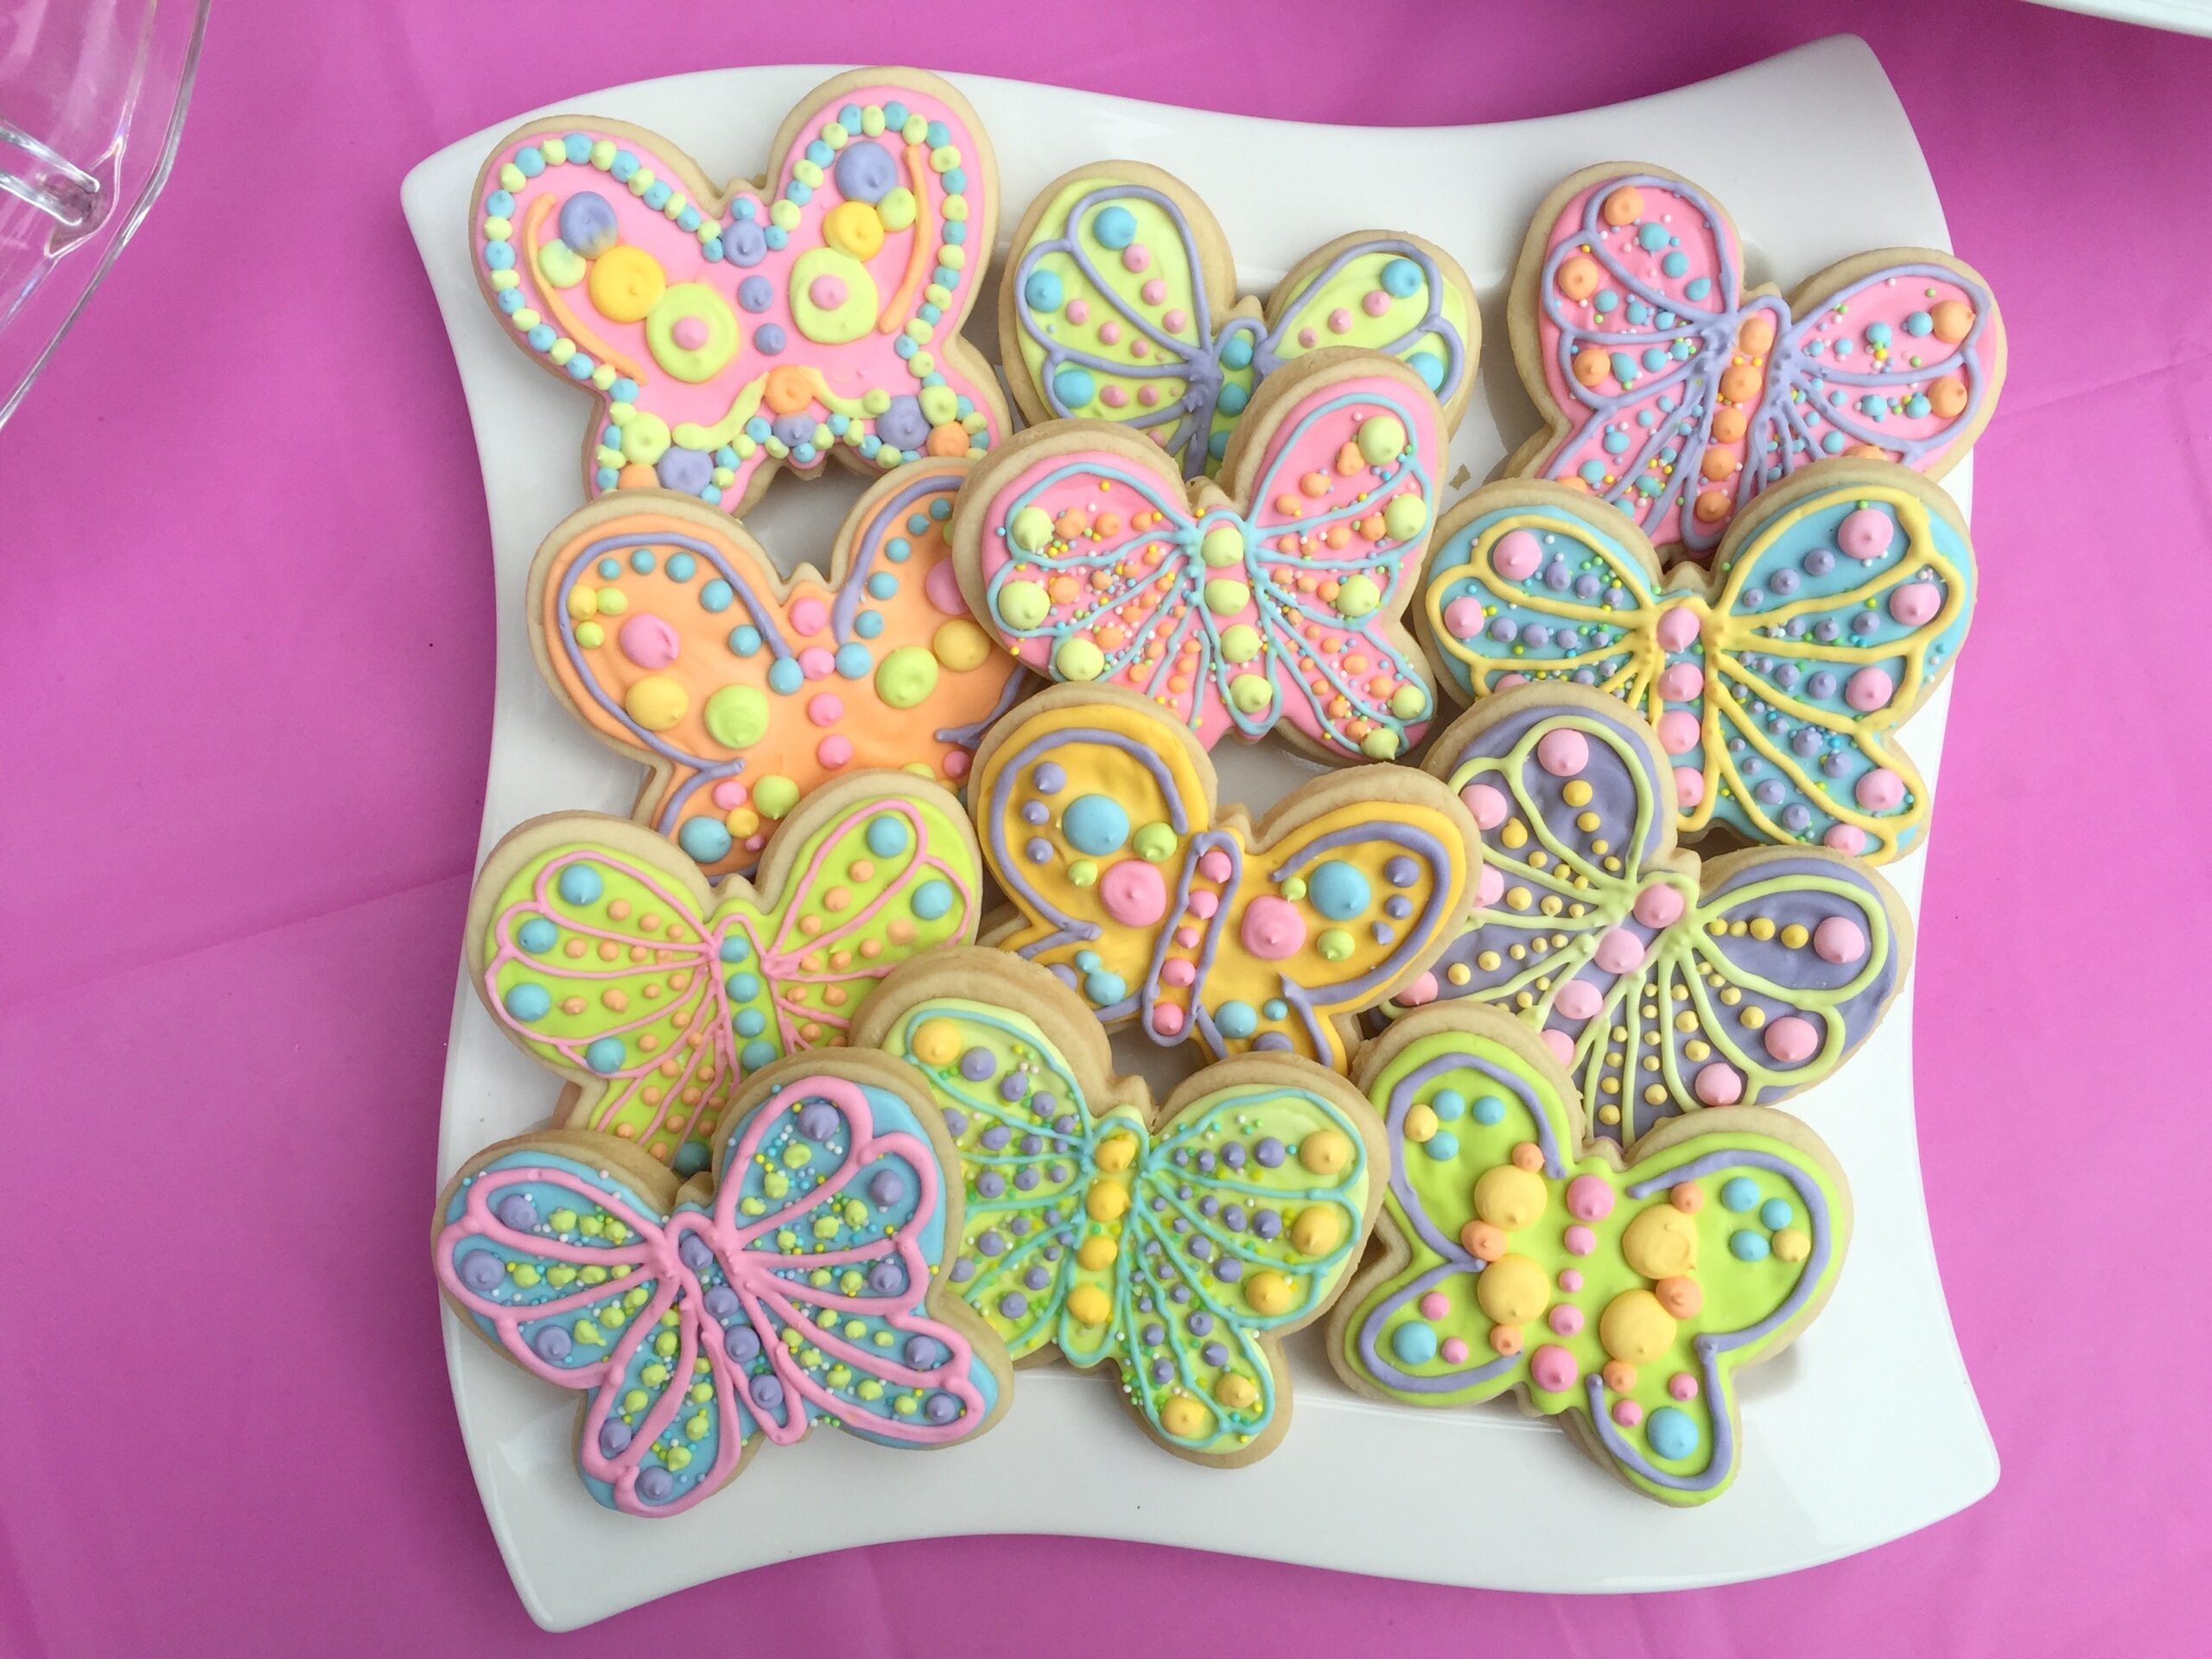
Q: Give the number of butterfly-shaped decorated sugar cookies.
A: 12